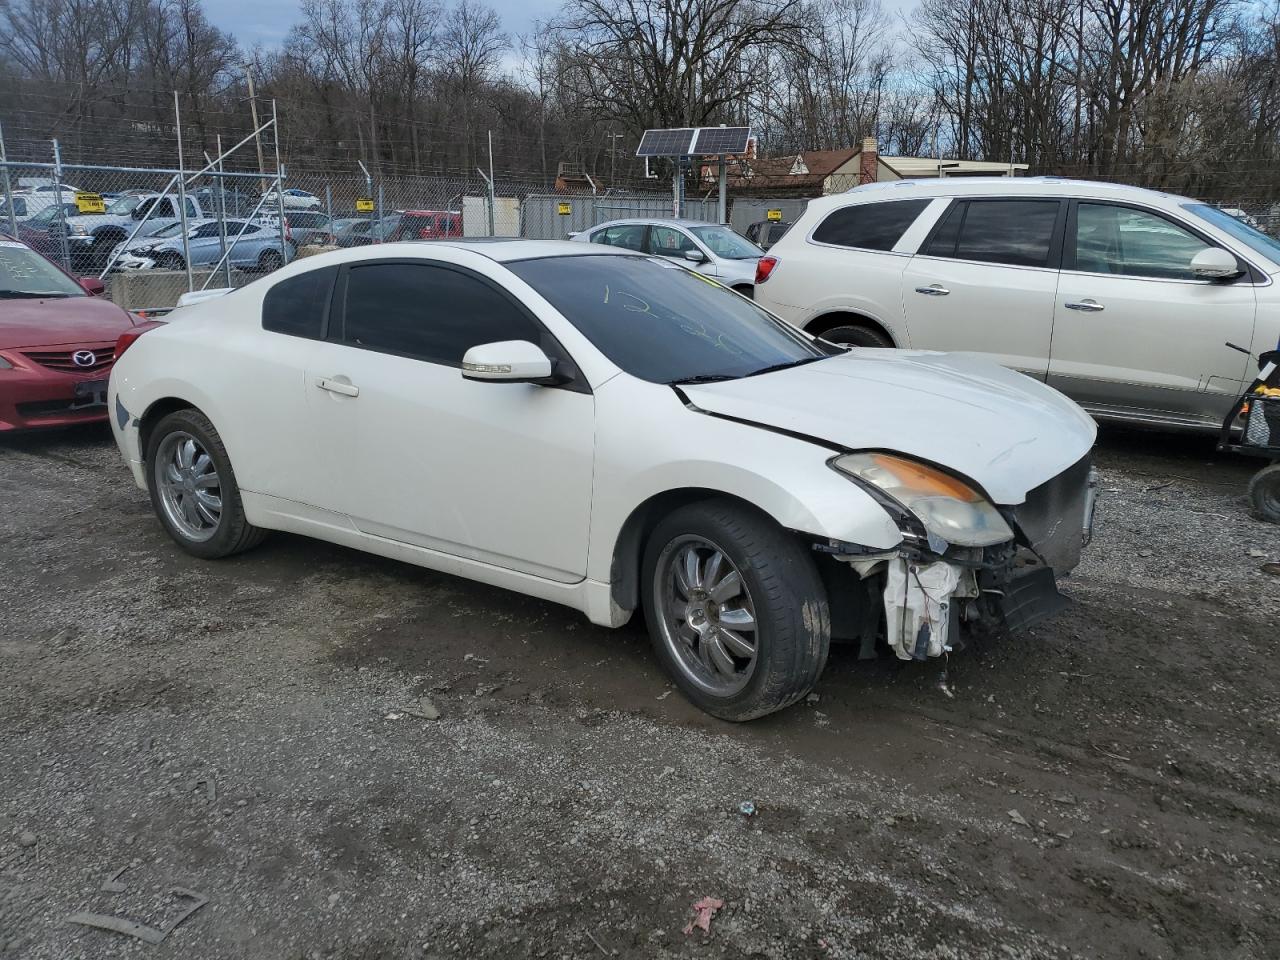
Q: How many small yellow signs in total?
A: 4